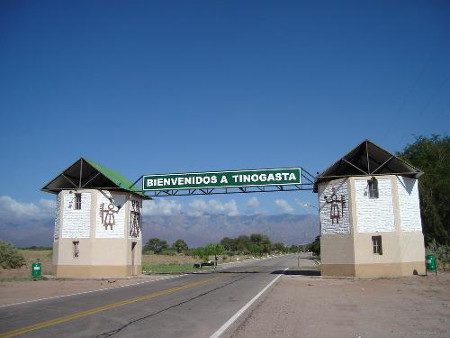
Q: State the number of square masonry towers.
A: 2